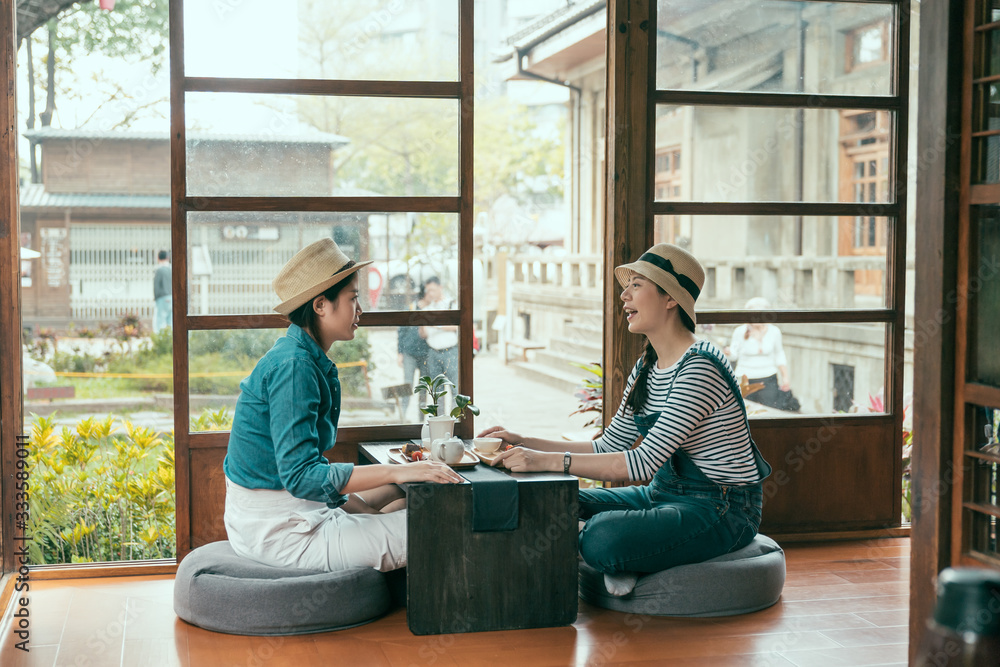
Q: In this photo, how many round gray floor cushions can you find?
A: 2